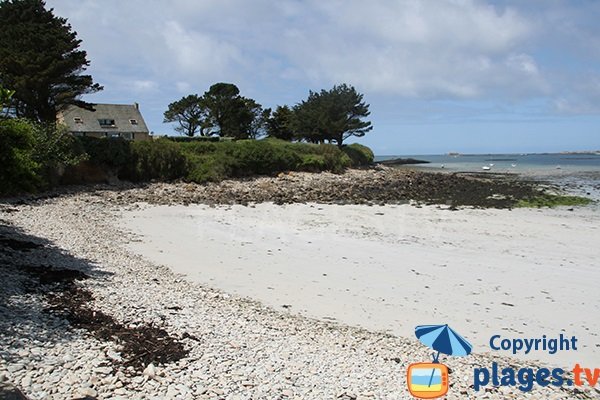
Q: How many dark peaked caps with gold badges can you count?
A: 0